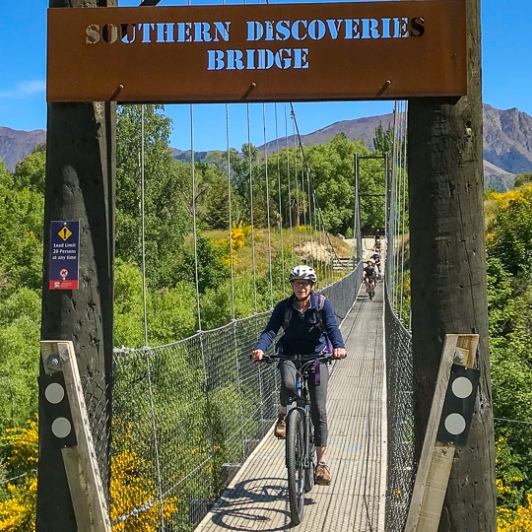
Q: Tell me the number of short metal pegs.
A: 3